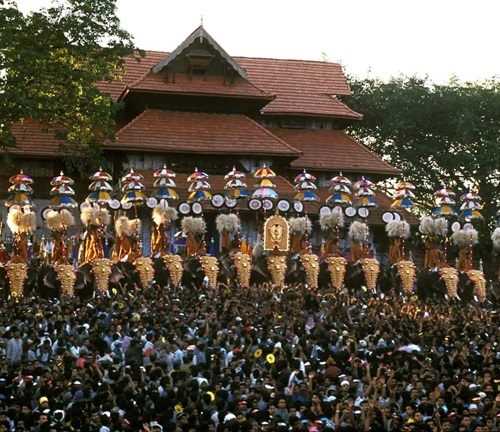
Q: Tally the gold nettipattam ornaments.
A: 14